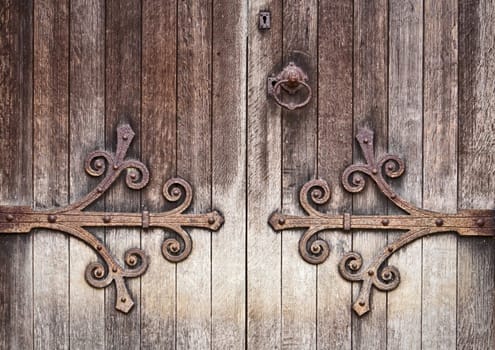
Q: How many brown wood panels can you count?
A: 14